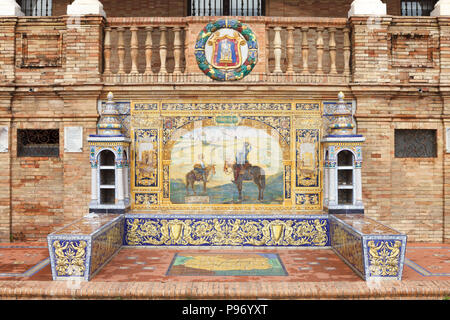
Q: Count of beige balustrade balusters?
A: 12